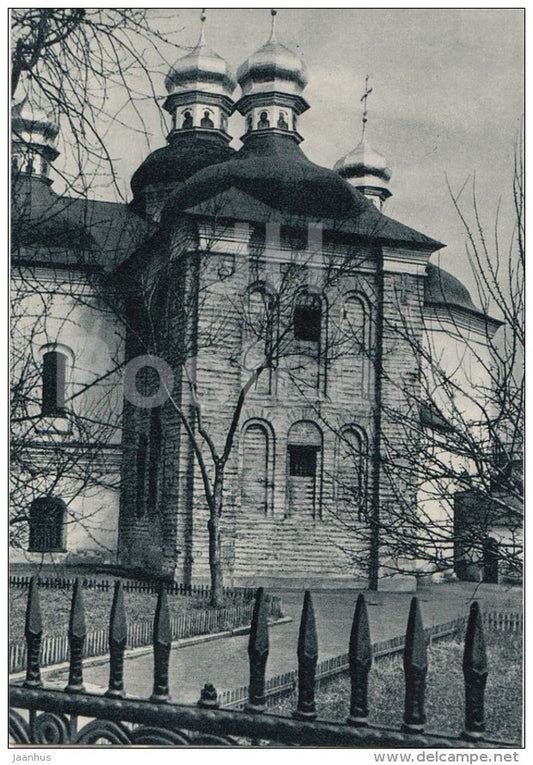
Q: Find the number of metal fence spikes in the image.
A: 9